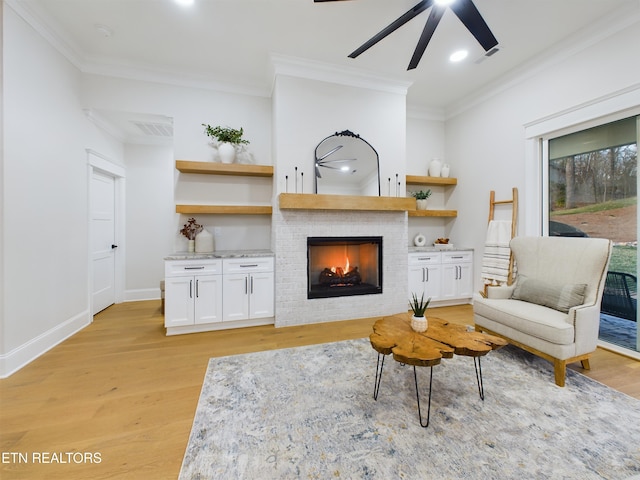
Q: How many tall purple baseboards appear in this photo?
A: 0